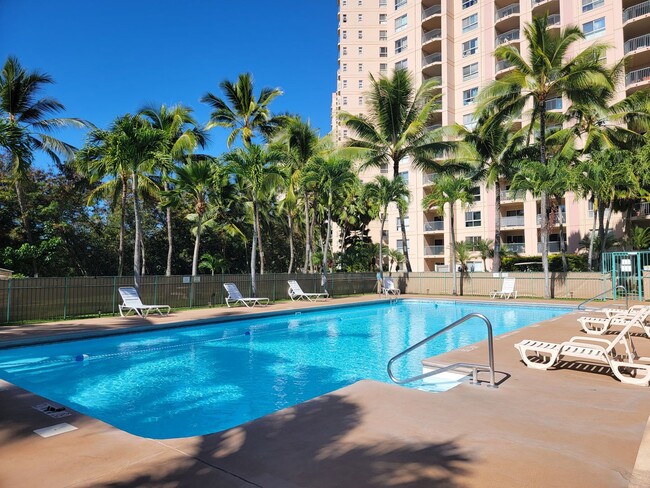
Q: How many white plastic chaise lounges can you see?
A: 8